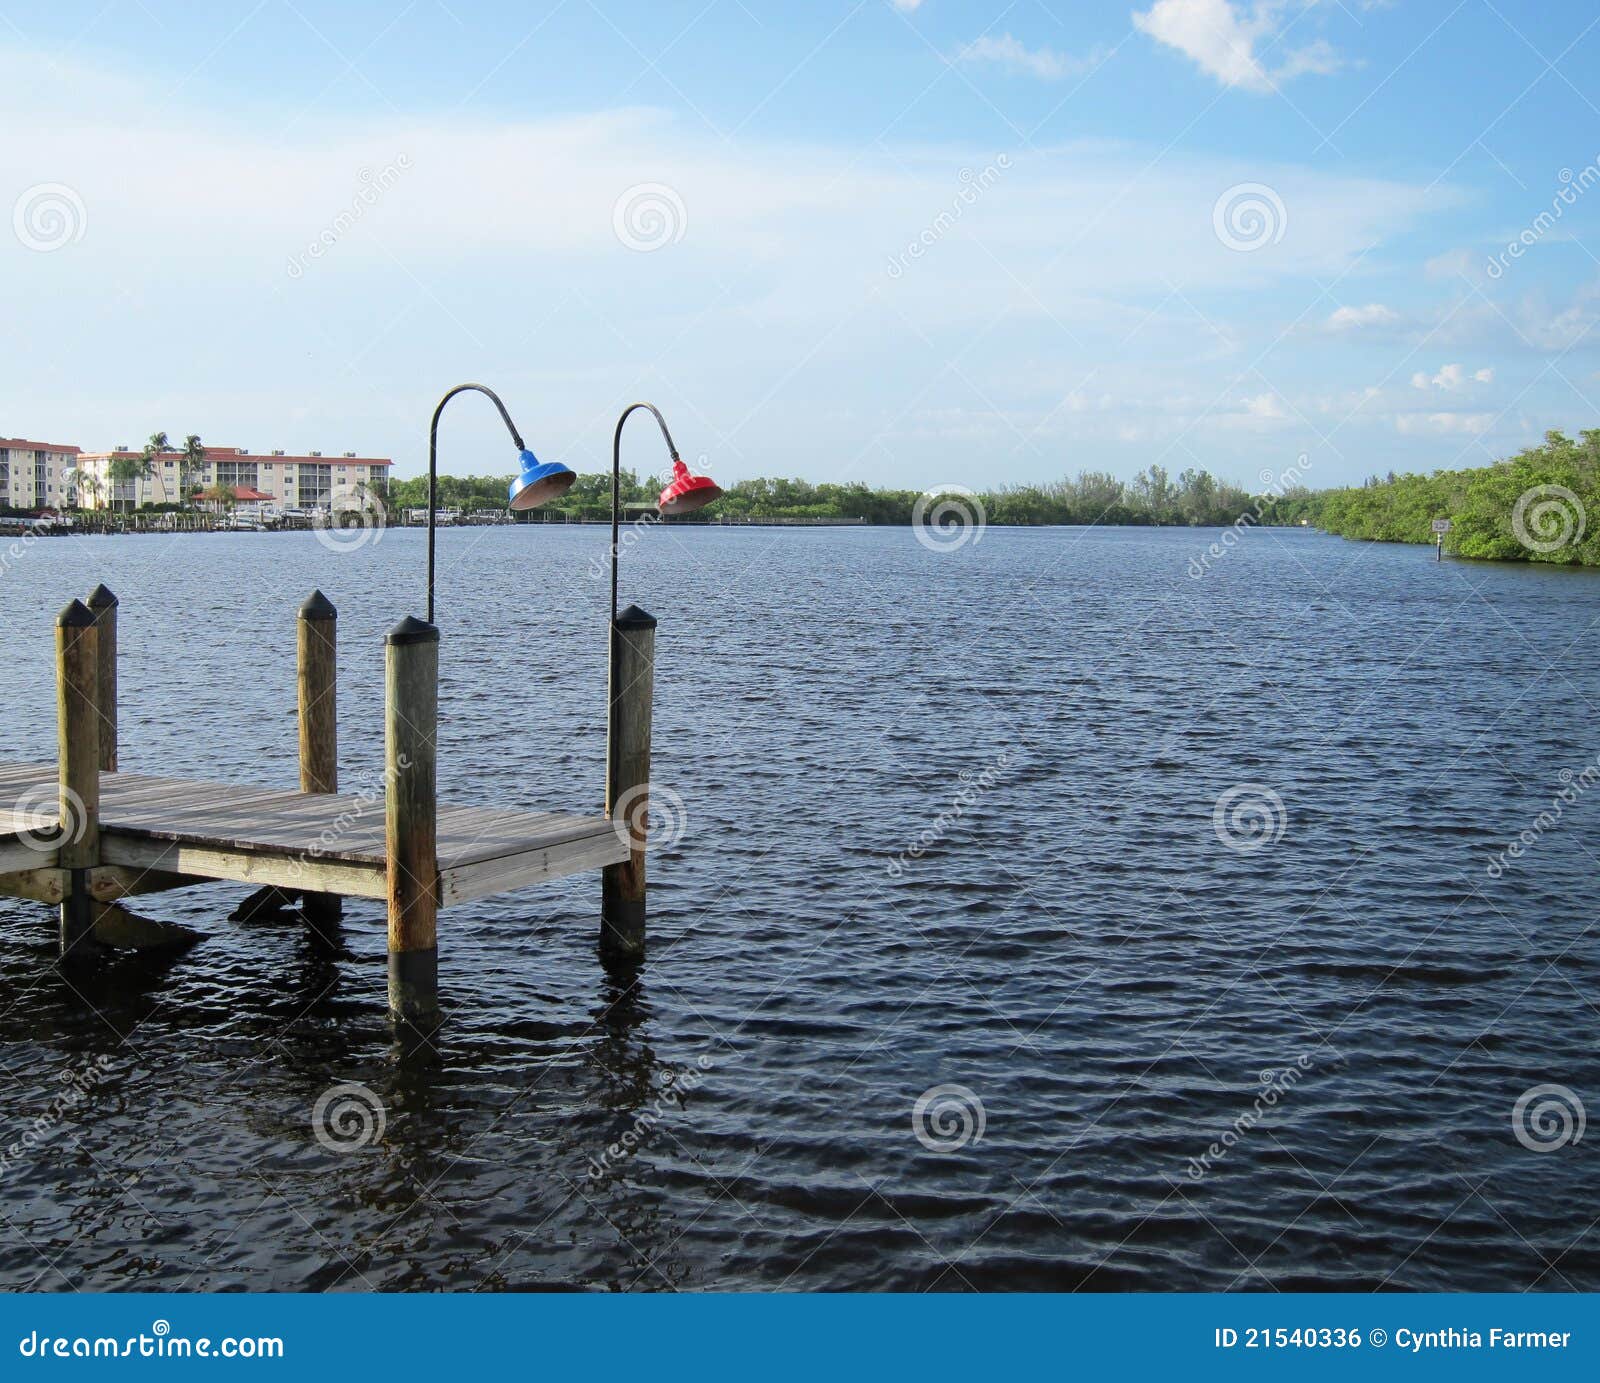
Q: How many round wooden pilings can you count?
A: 5